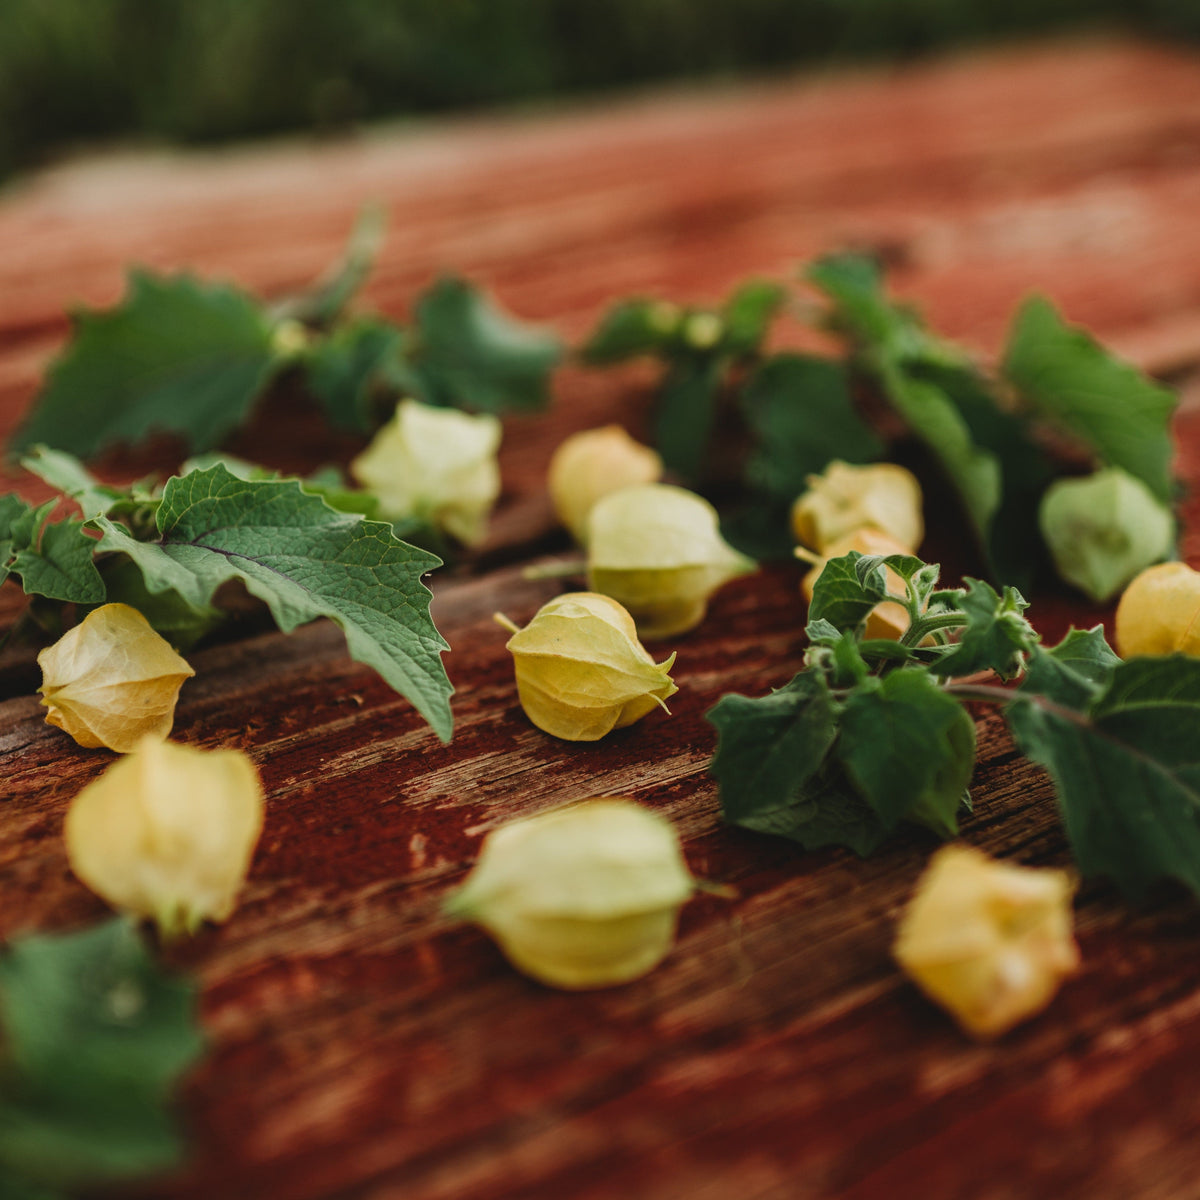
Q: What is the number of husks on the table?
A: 12